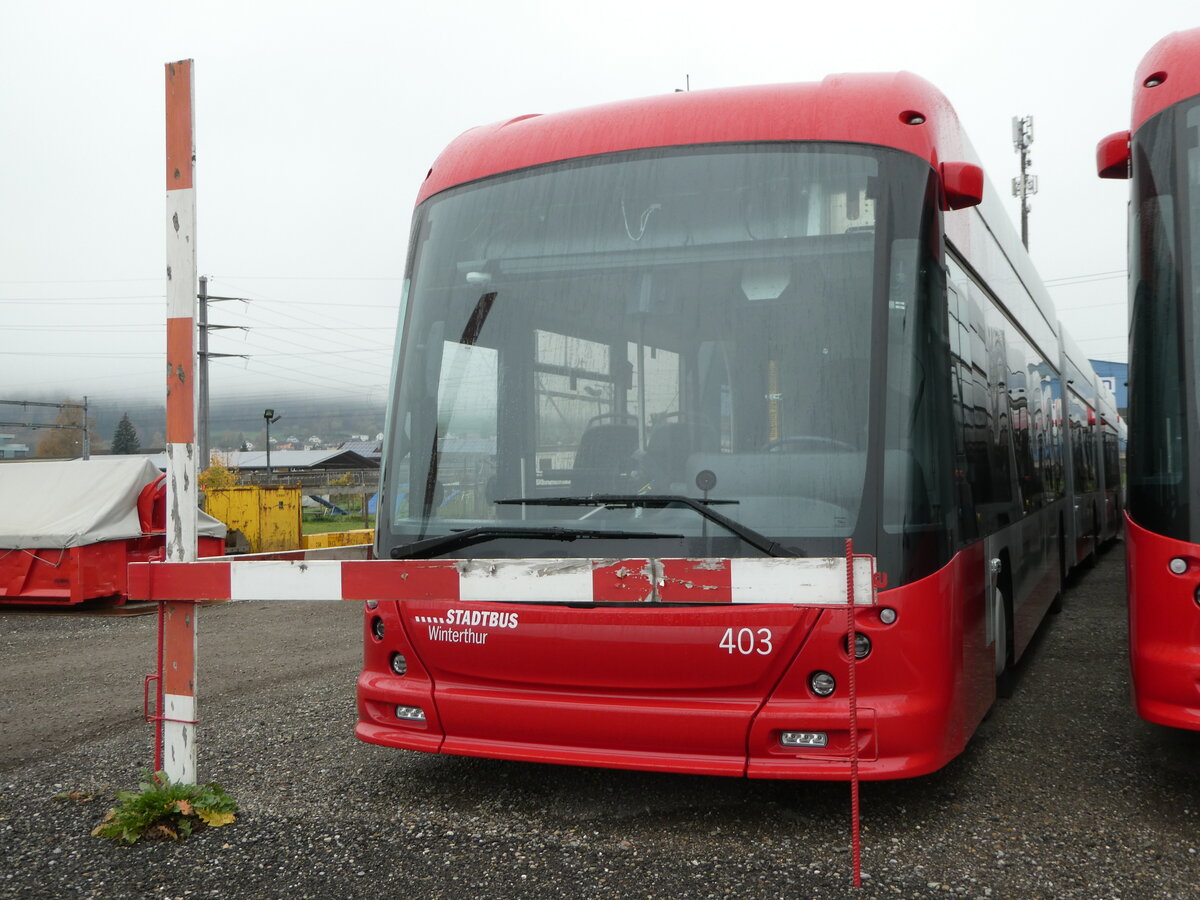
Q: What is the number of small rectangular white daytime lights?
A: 2